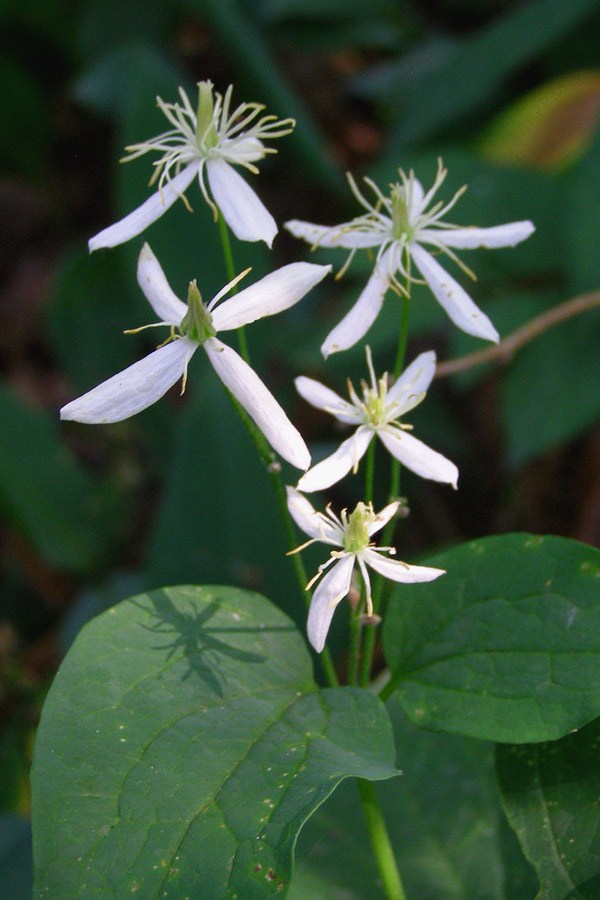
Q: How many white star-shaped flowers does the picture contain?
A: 5